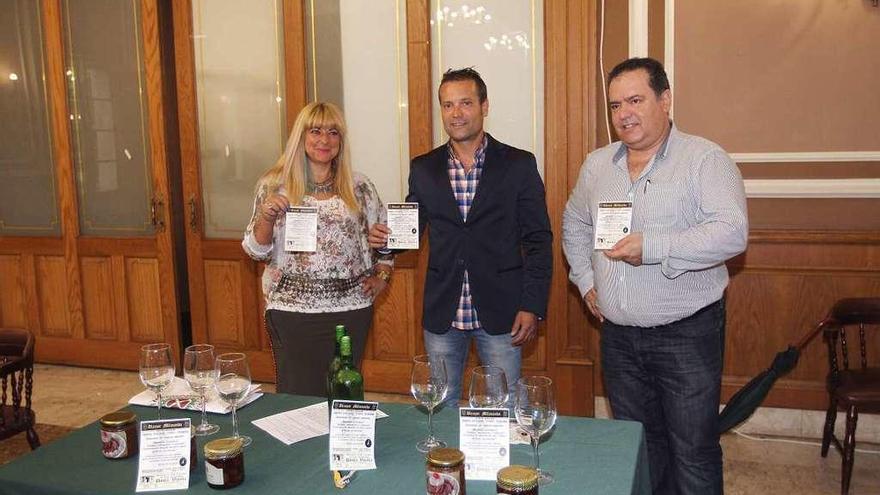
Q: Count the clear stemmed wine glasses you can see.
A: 6